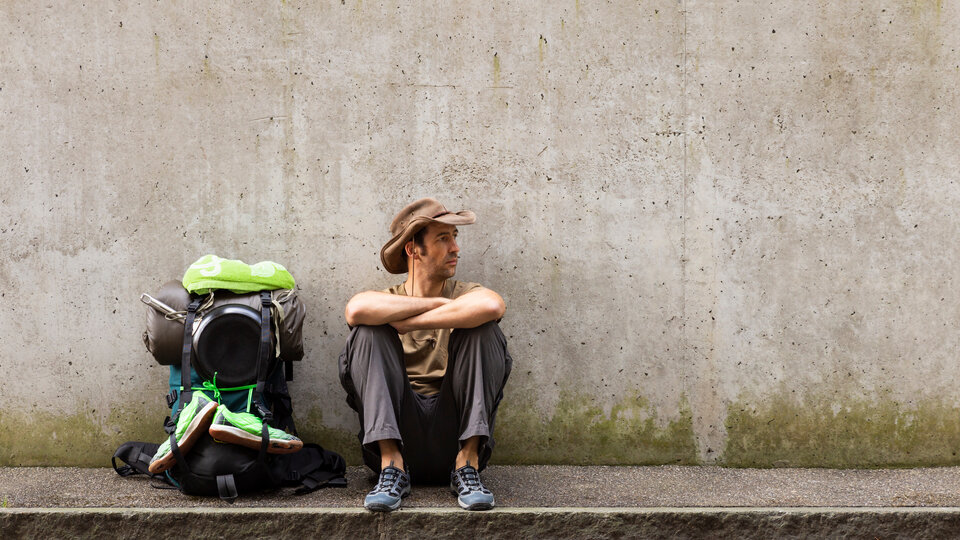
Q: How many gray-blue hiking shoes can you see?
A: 2